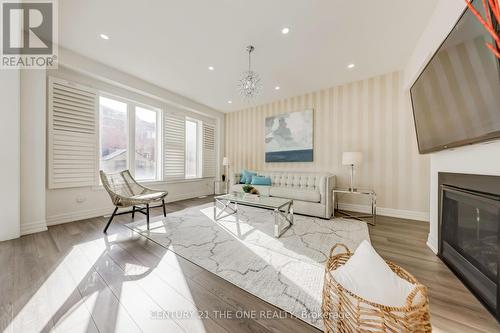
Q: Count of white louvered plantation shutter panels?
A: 3